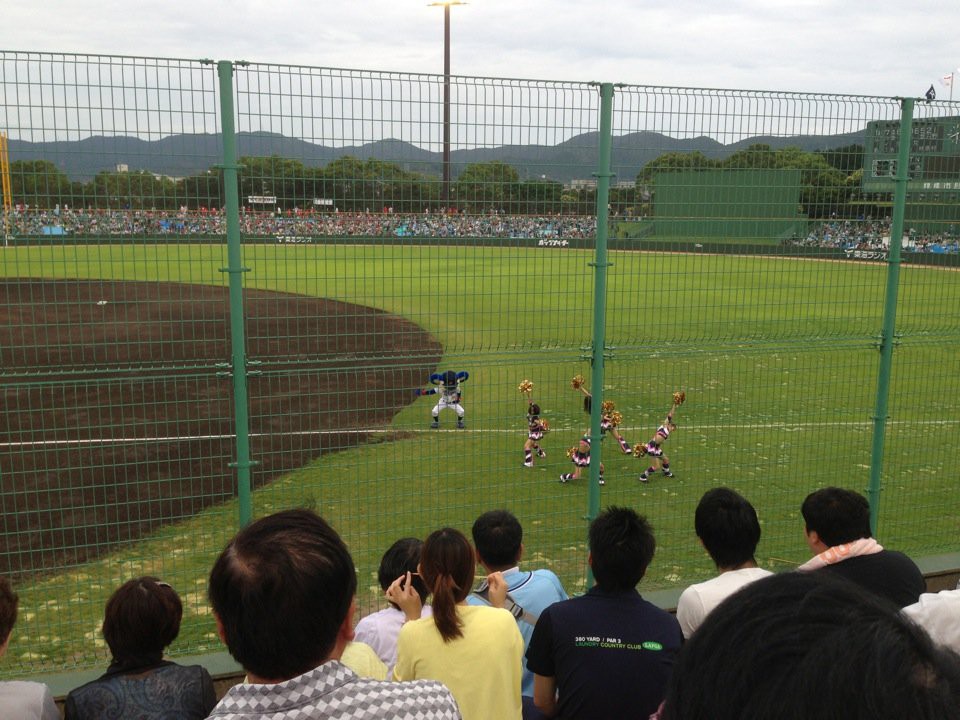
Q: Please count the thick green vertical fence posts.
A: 3